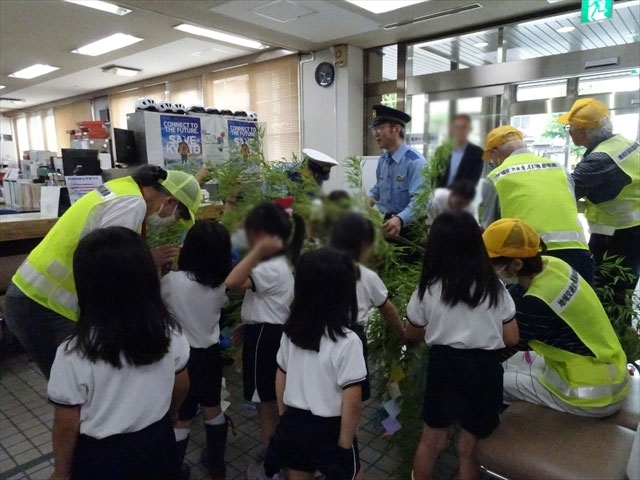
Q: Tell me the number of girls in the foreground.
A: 6